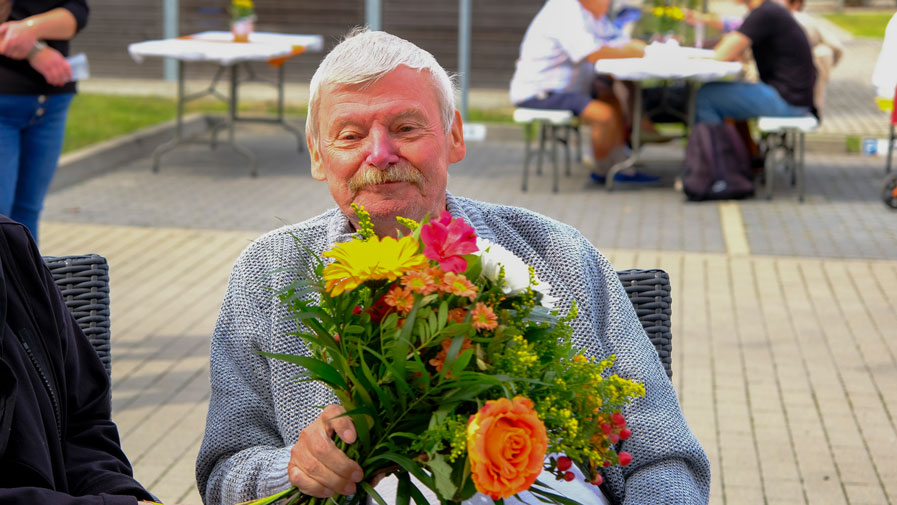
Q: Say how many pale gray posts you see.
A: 3